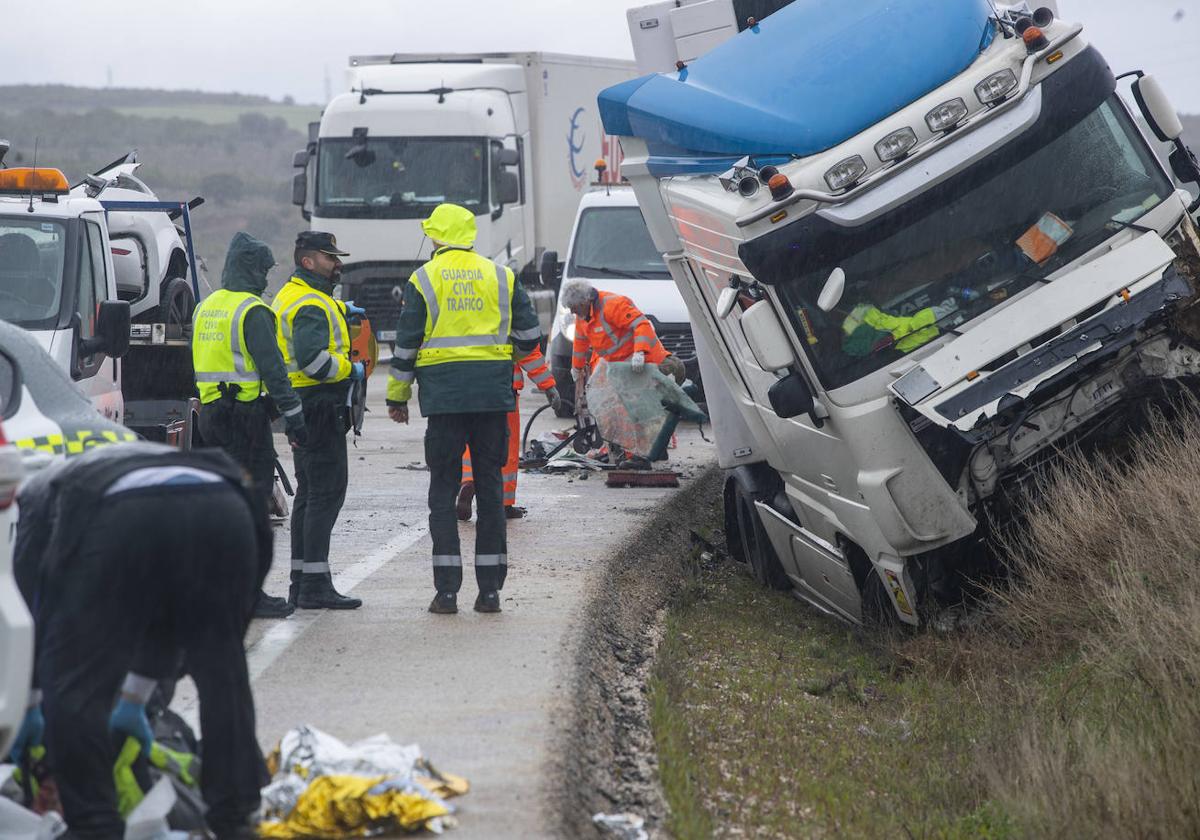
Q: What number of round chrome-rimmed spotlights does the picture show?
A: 4